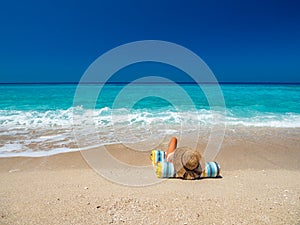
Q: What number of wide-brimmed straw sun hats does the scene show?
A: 1